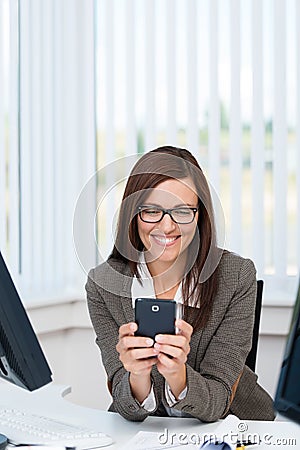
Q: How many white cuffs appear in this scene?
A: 2